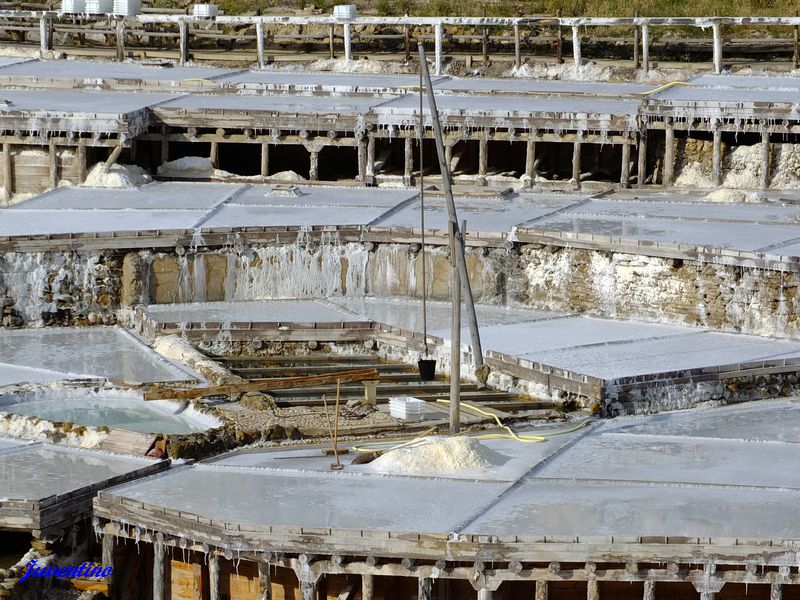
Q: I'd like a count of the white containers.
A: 6